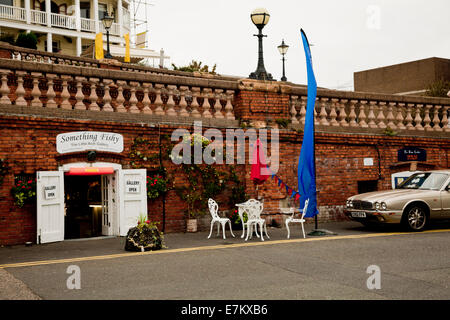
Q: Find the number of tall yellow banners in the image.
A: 2